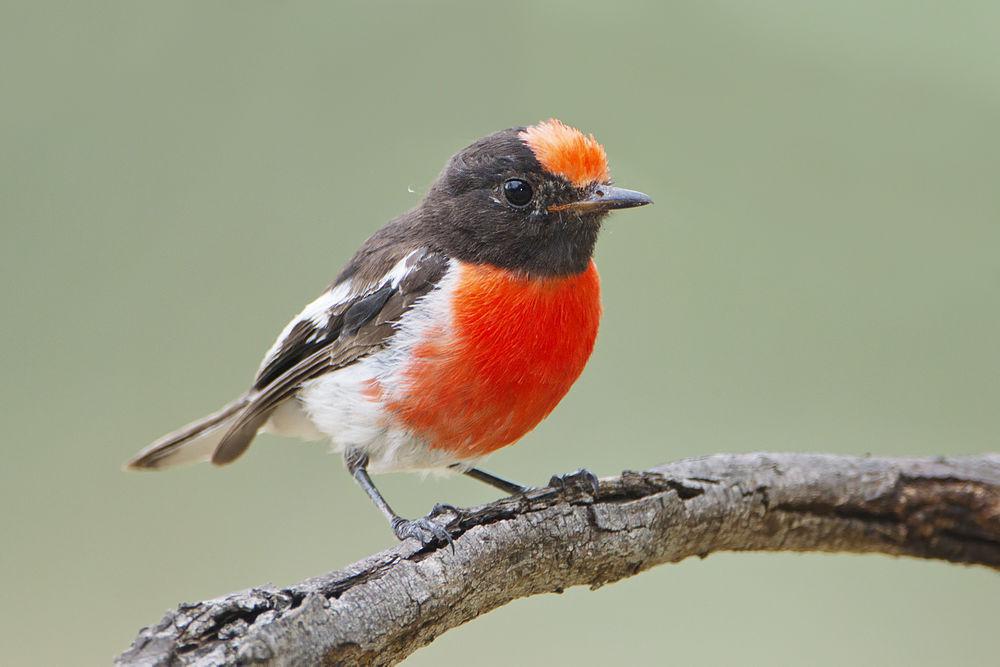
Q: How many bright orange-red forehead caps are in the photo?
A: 1